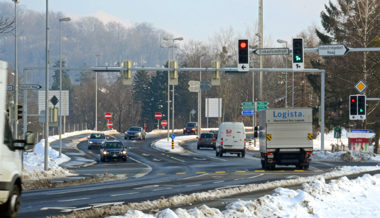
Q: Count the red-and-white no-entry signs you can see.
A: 4